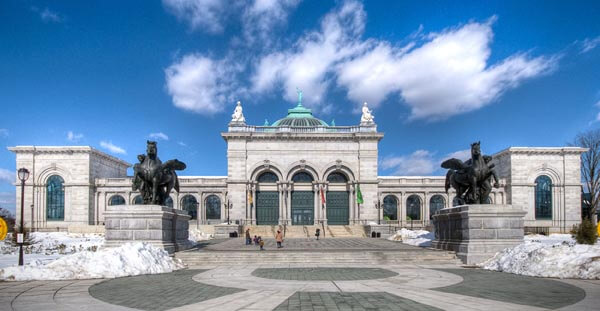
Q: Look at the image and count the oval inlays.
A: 1